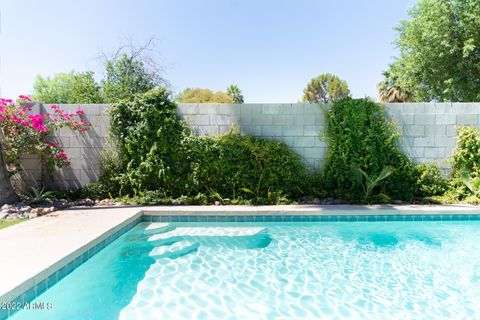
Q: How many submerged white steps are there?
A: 3